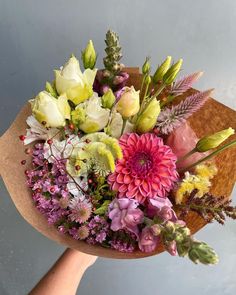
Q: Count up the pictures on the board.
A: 0